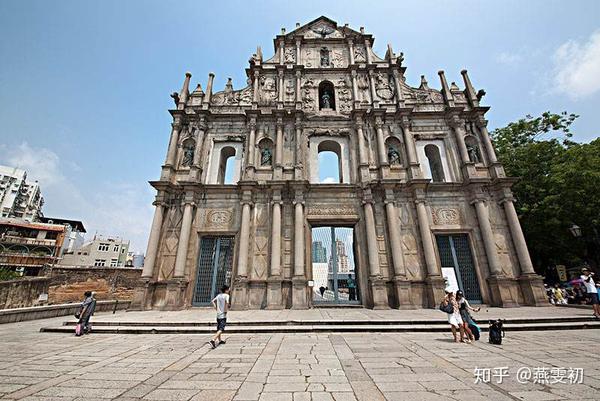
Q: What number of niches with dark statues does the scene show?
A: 6